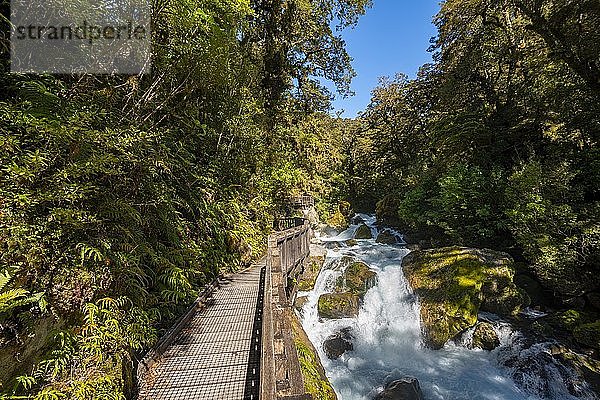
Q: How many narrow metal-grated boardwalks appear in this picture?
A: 1